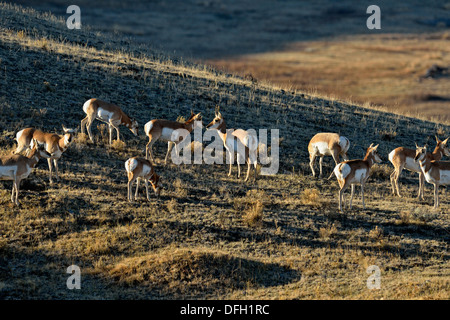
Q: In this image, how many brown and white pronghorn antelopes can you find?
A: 10